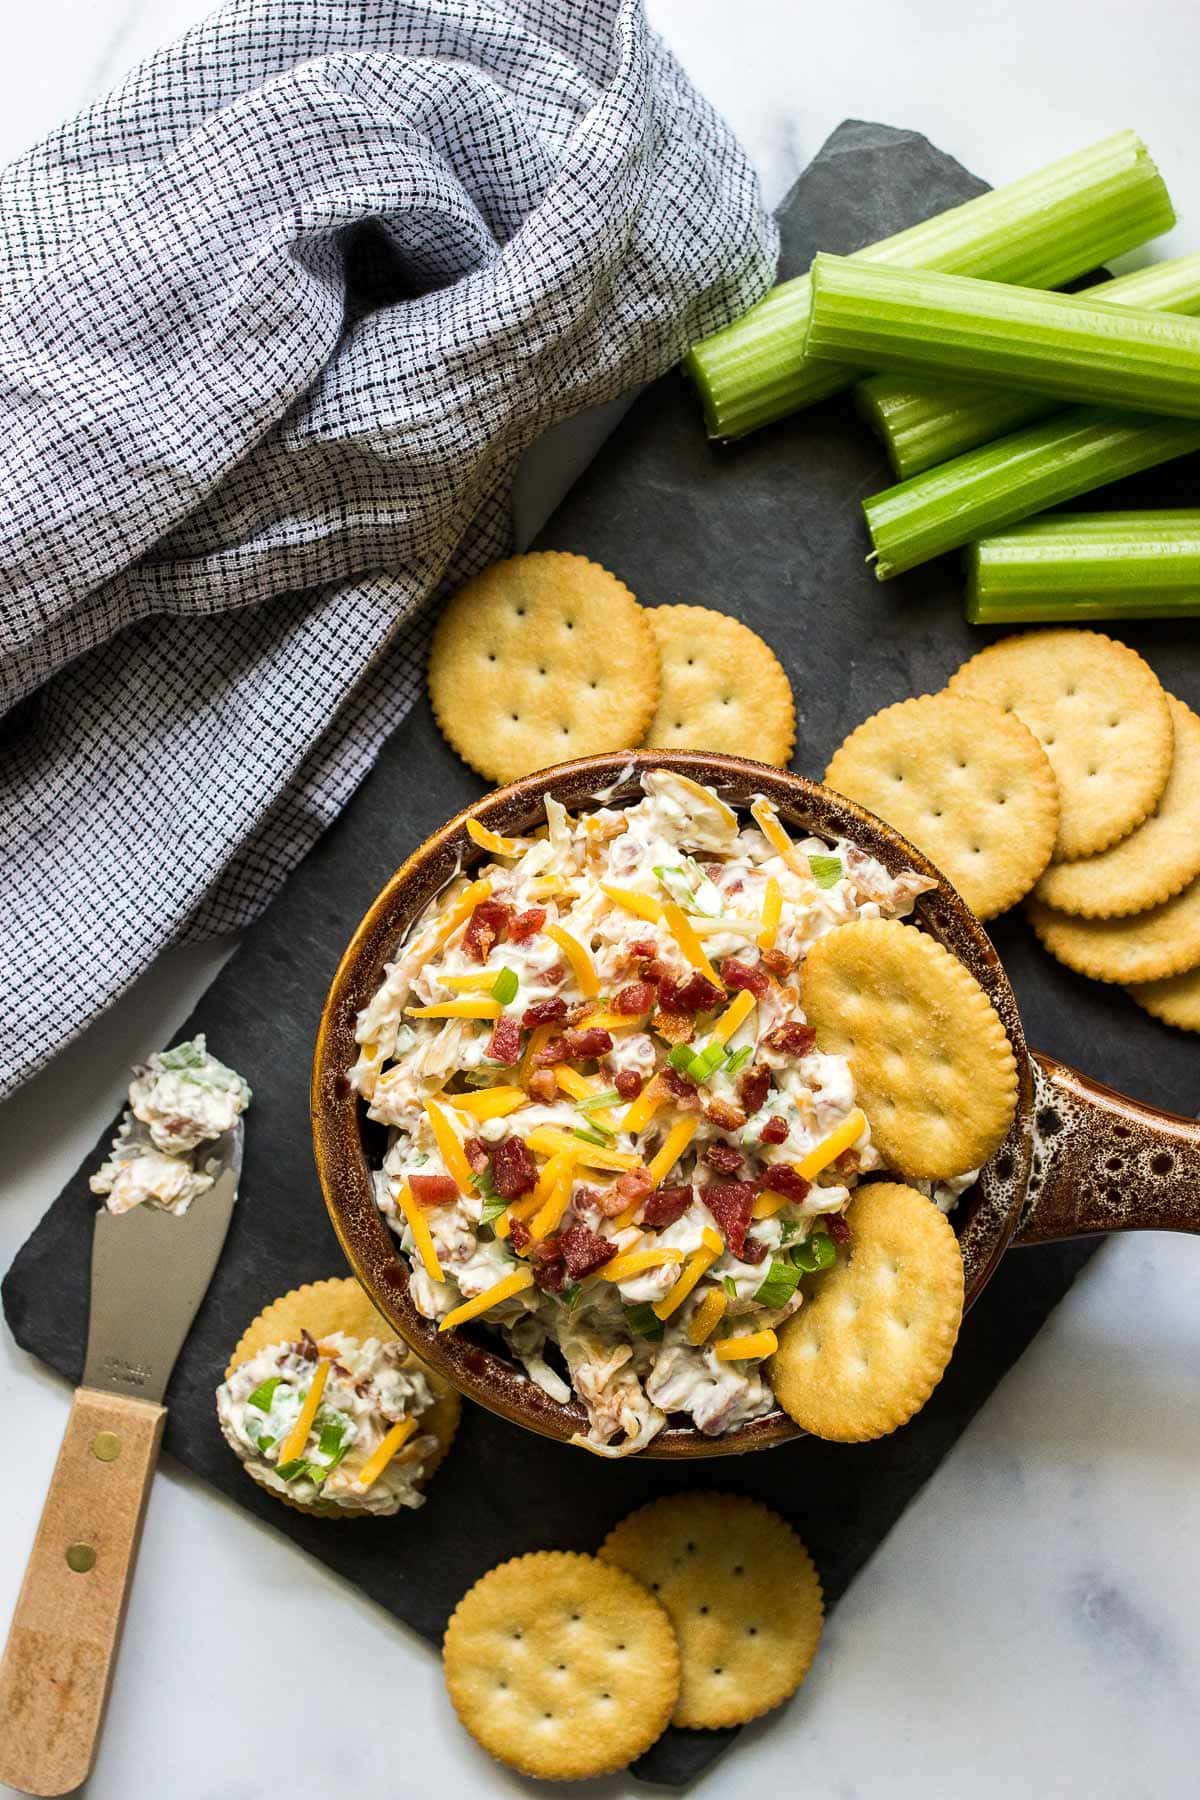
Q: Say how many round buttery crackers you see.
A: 12